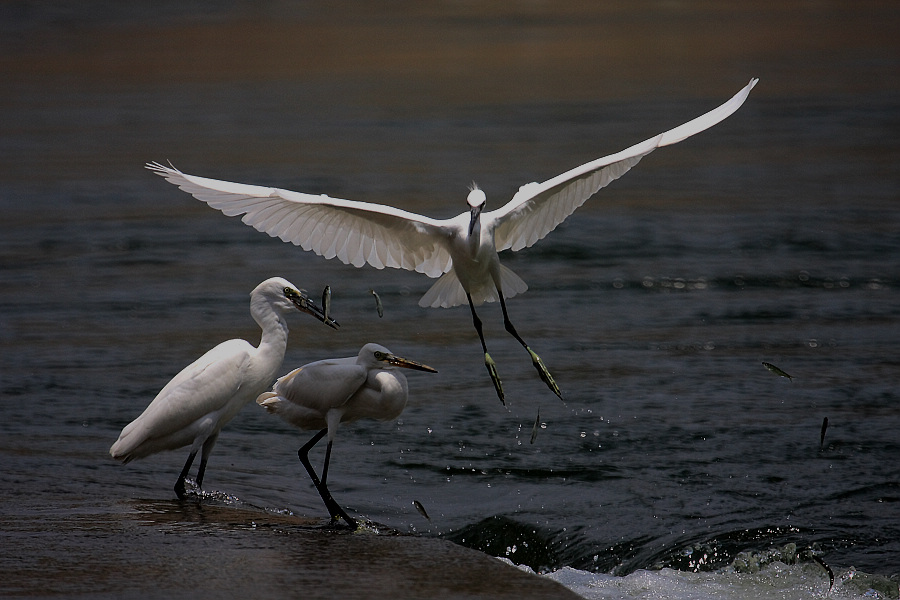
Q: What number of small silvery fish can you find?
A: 7